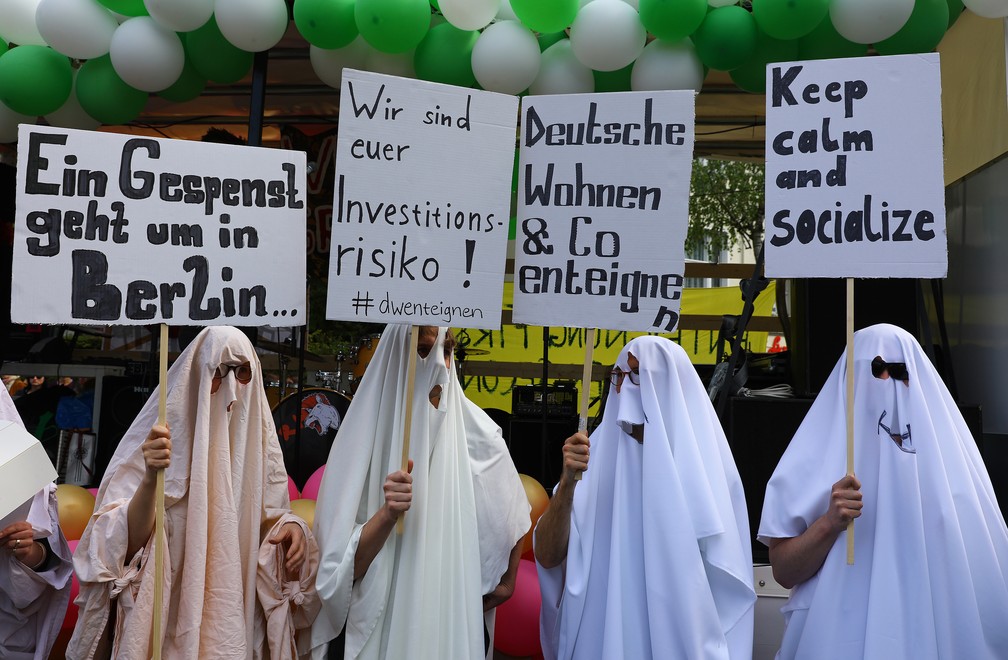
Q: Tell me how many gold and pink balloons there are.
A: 8